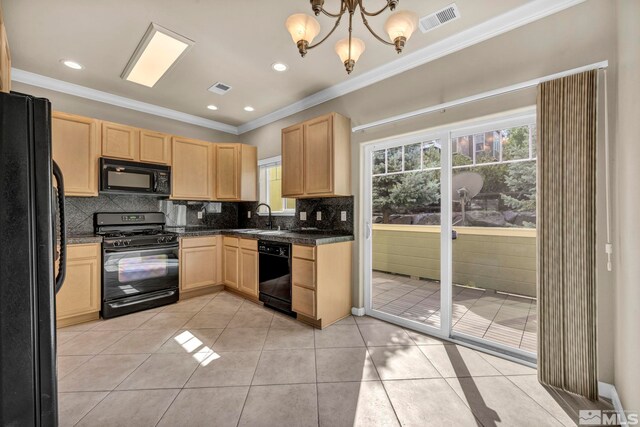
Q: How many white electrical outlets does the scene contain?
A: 5